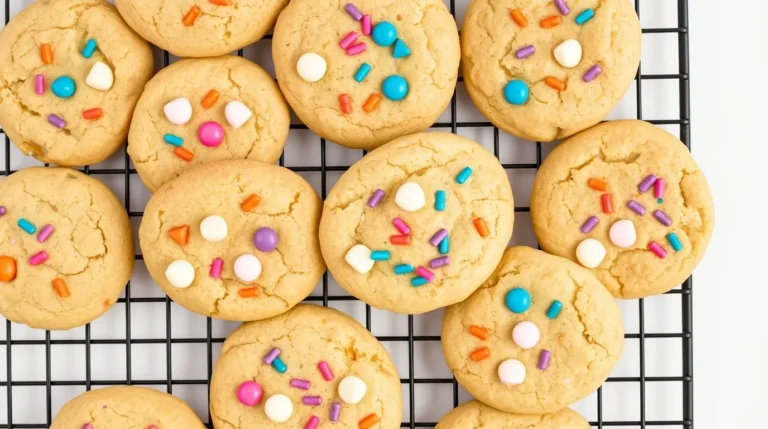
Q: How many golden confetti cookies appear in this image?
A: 13